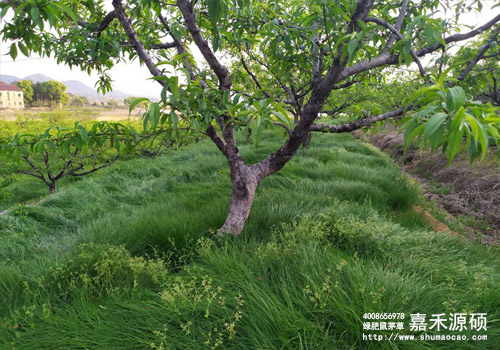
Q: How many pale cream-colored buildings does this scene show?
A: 1